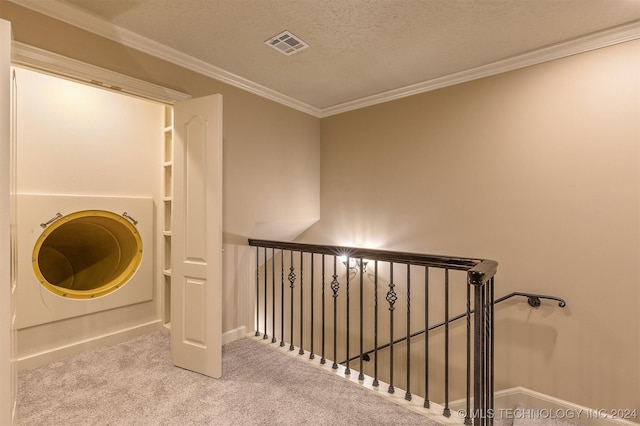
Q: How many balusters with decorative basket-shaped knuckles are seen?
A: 3